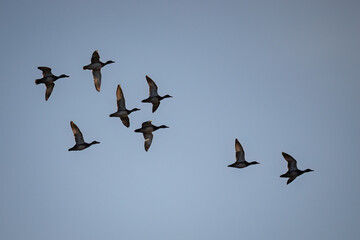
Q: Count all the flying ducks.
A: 8